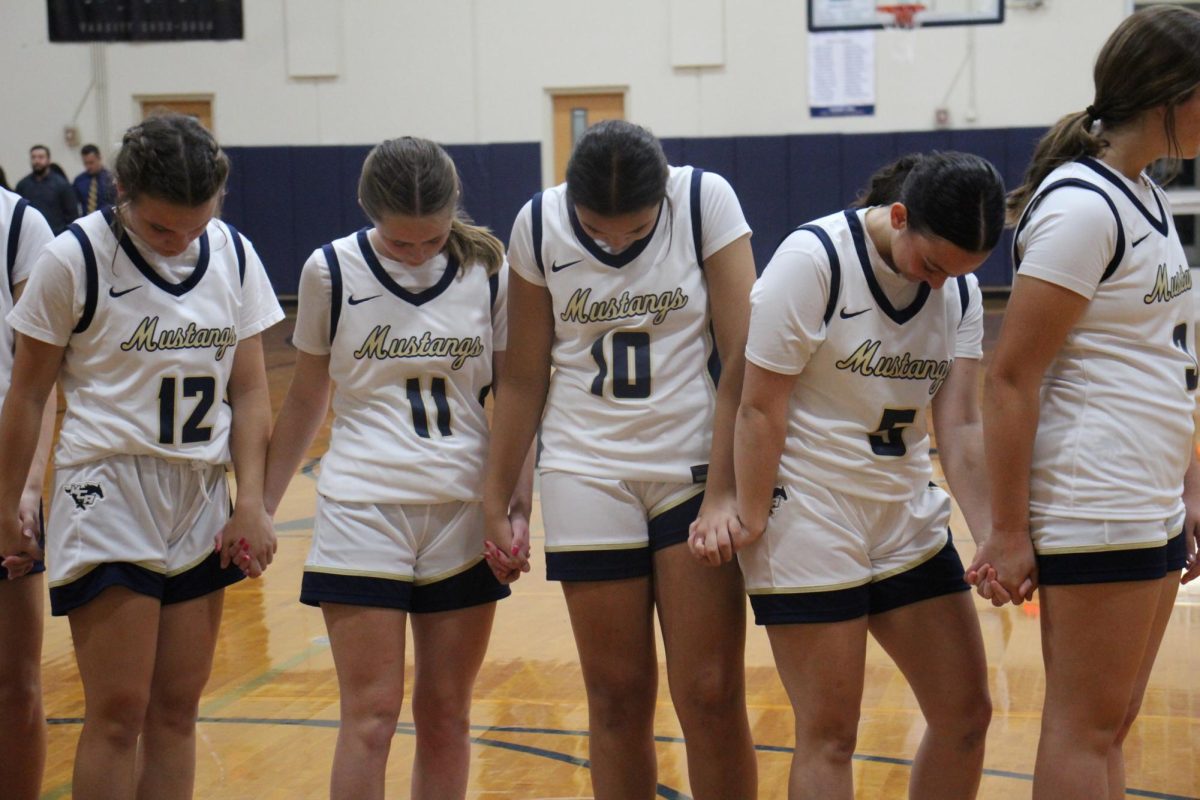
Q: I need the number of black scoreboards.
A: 1